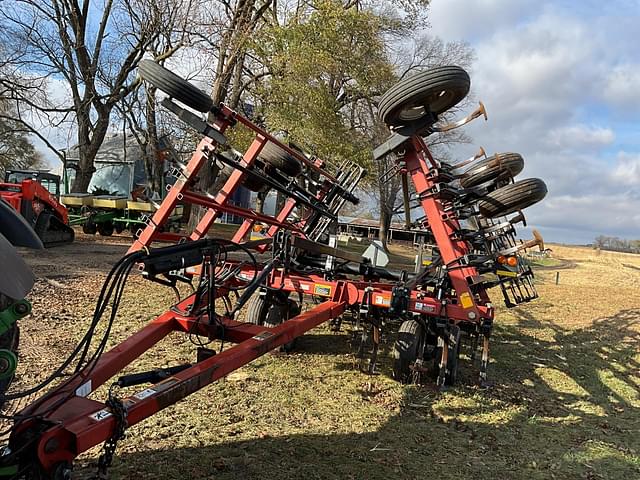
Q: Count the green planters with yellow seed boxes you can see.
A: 1